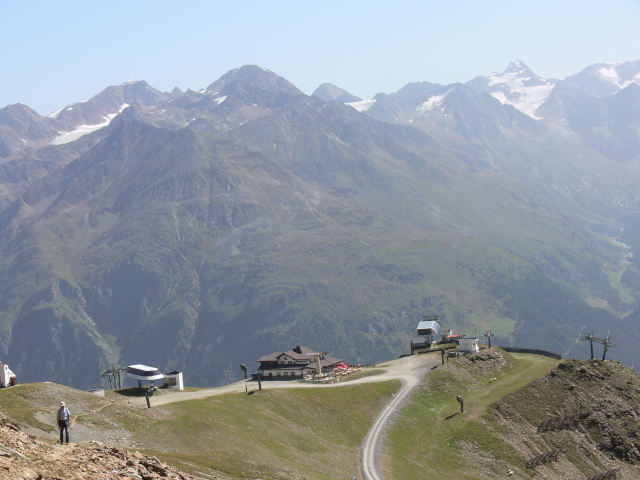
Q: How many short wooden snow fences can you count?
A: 3